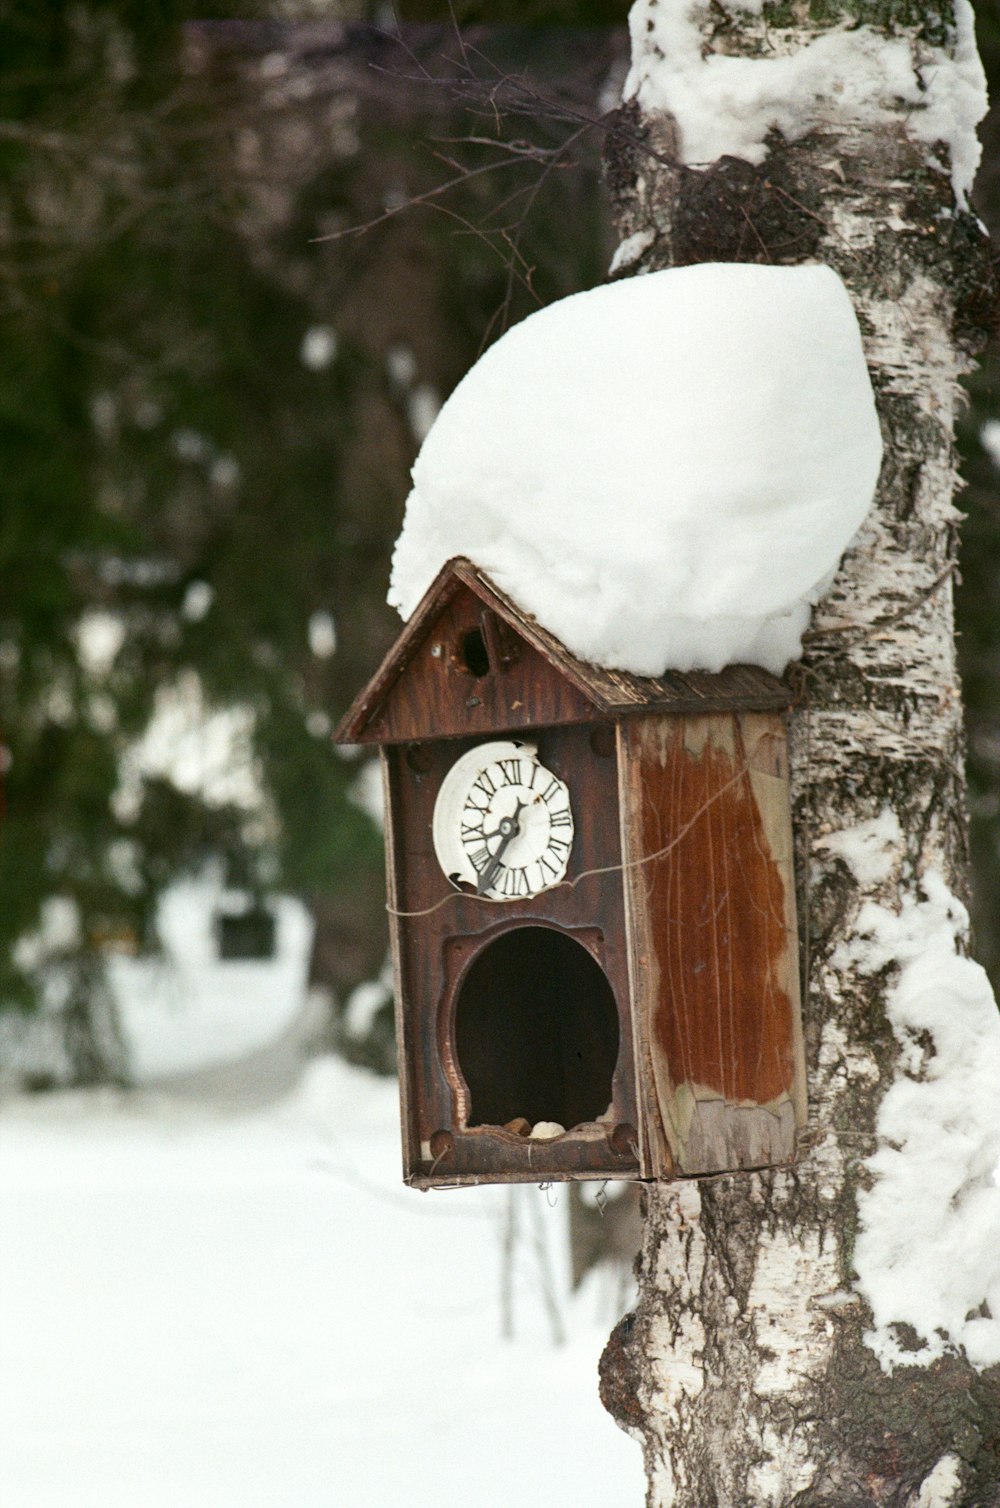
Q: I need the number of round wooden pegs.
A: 4